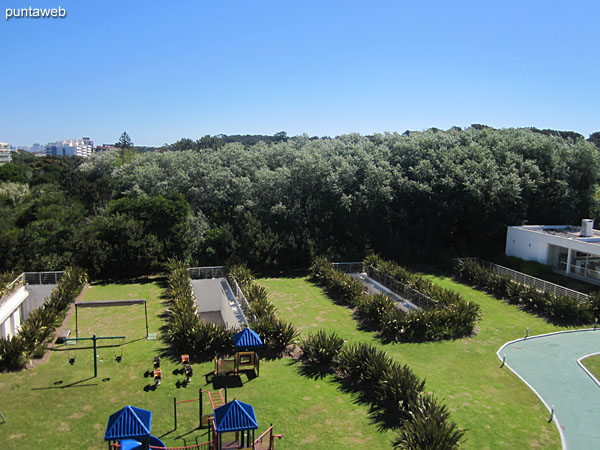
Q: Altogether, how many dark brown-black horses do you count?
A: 2